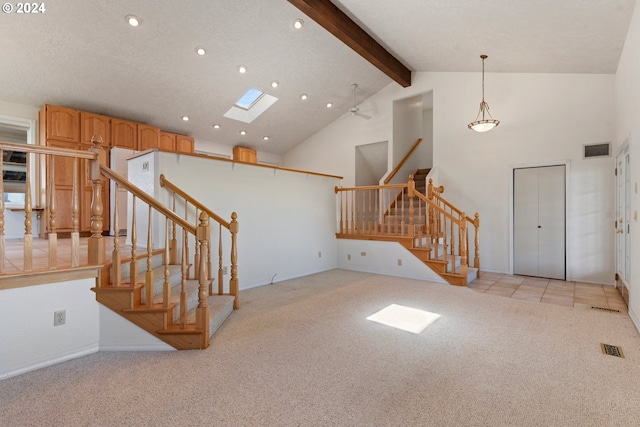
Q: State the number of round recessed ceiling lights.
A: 11